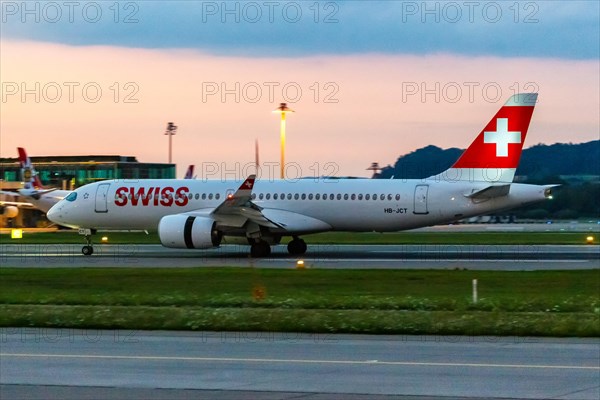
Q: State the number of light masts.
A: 3